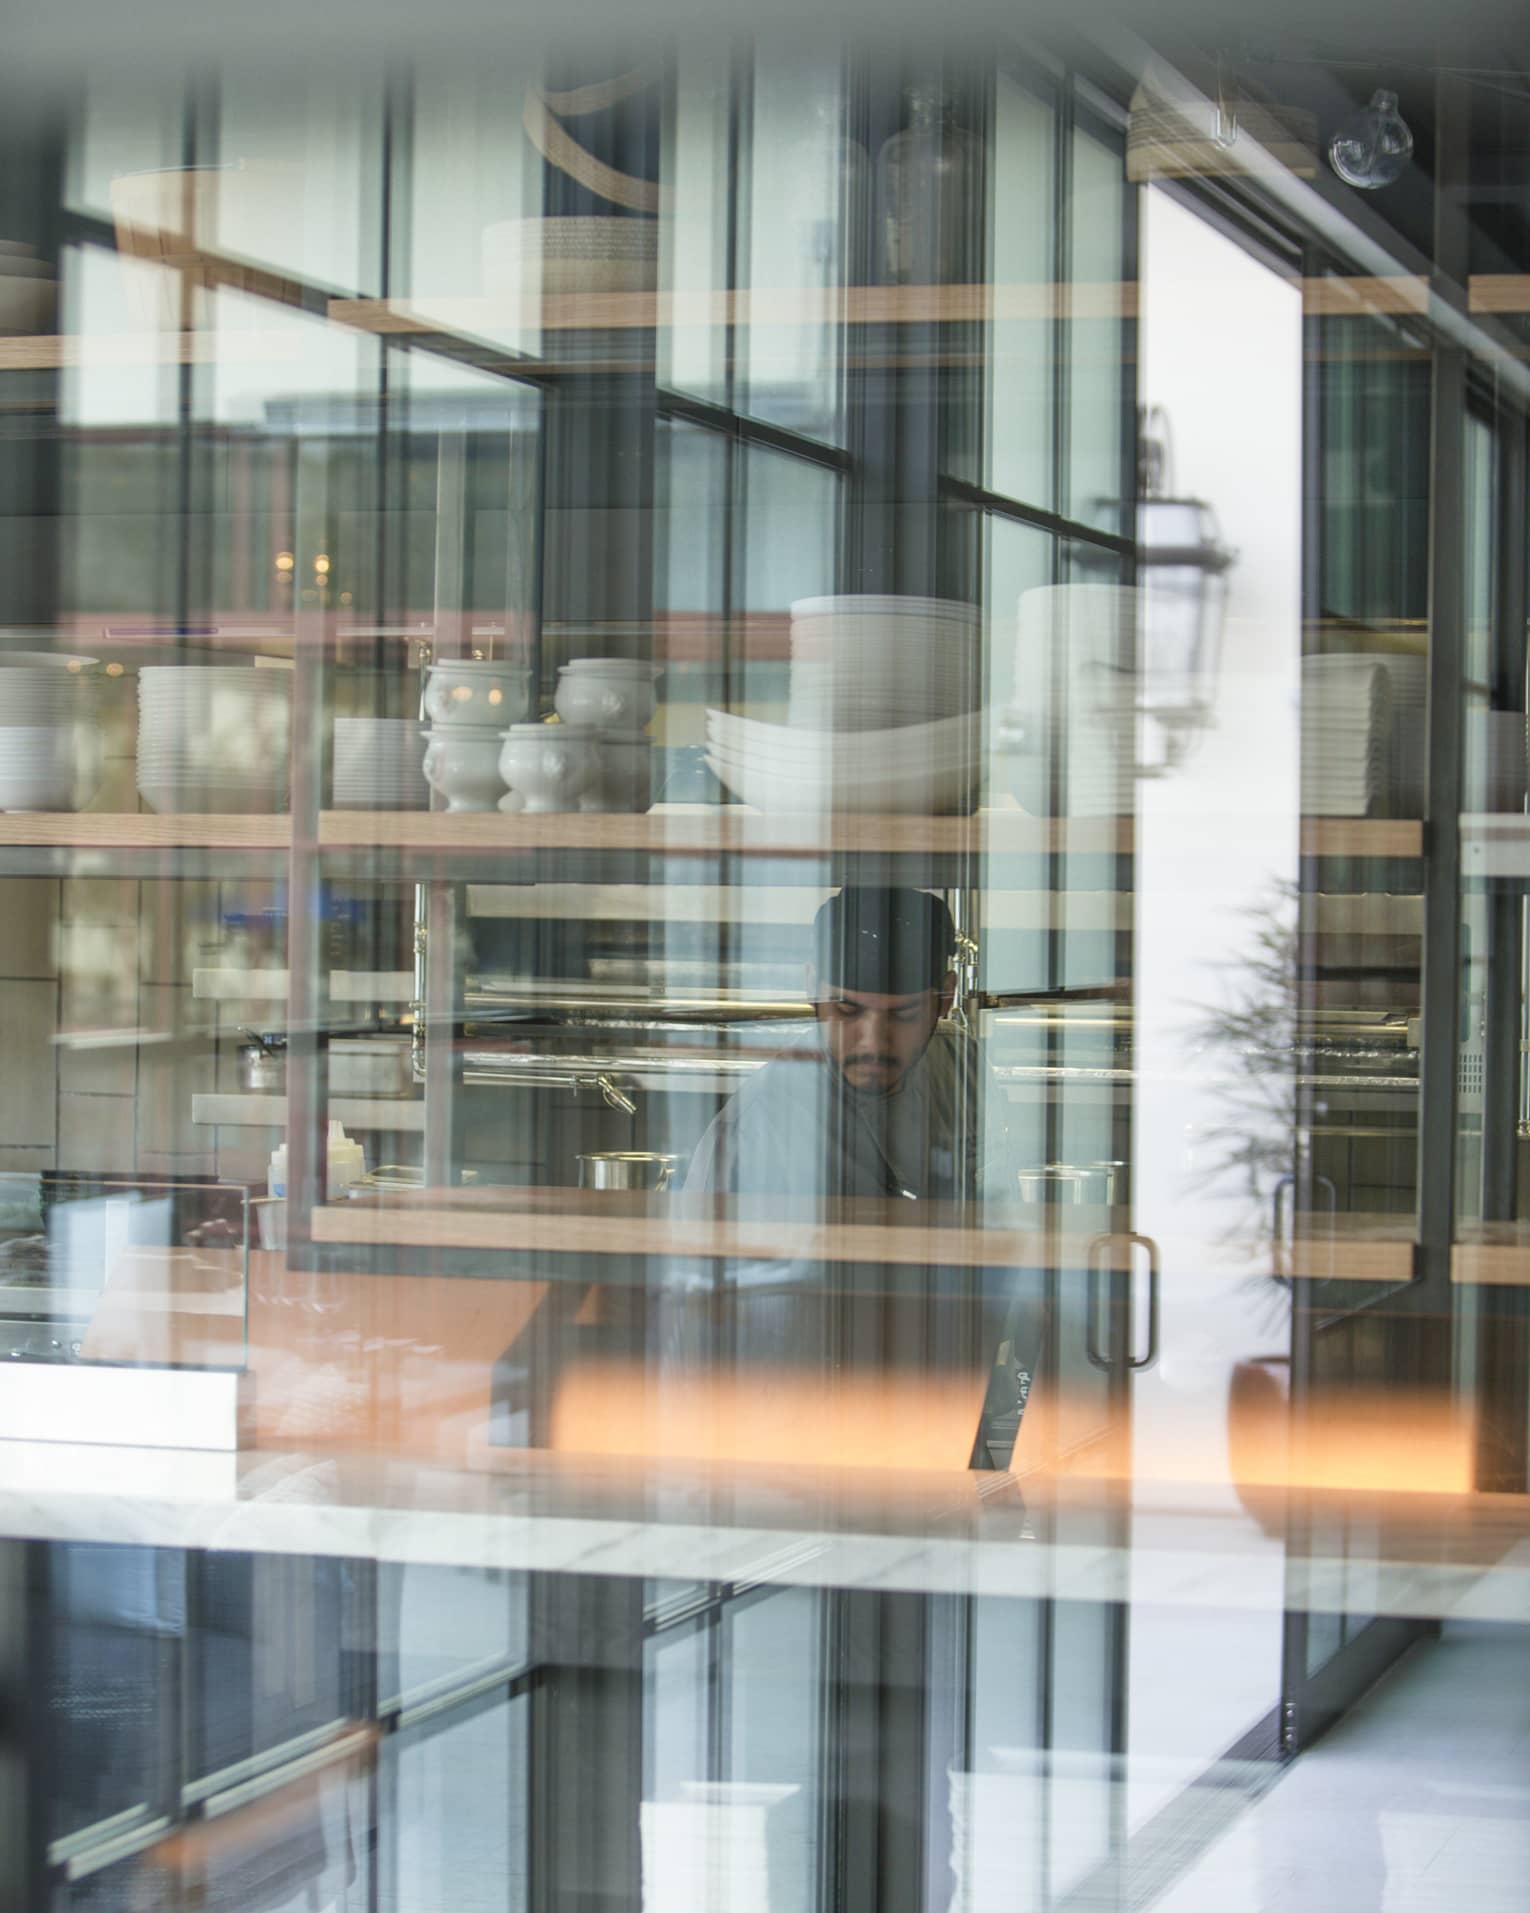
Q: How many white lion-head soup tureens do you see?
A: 5